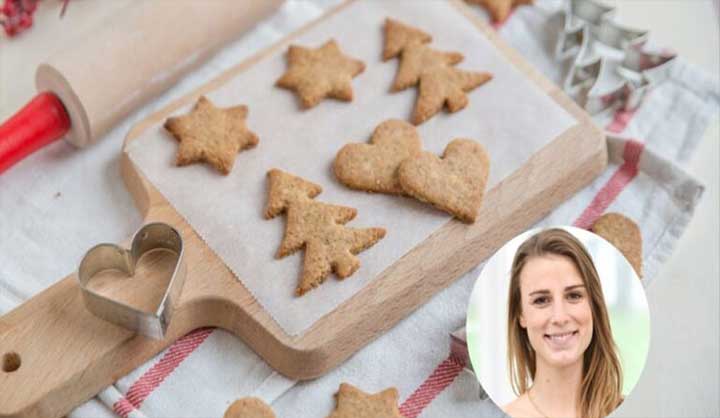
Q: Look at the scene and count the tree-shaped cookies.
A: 2